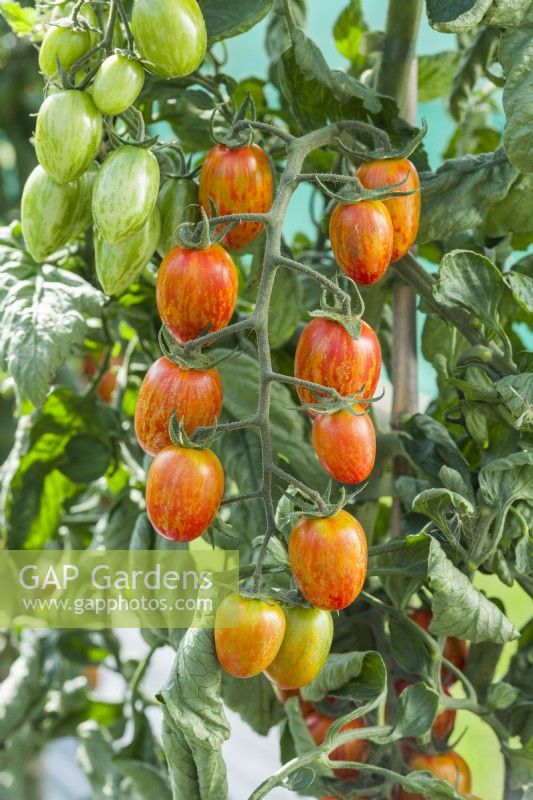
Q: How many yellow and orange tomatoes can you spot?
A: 11